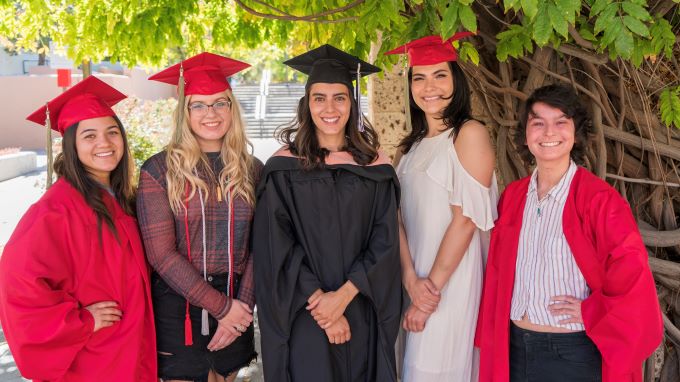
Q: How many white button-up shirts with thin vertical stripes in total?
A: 1